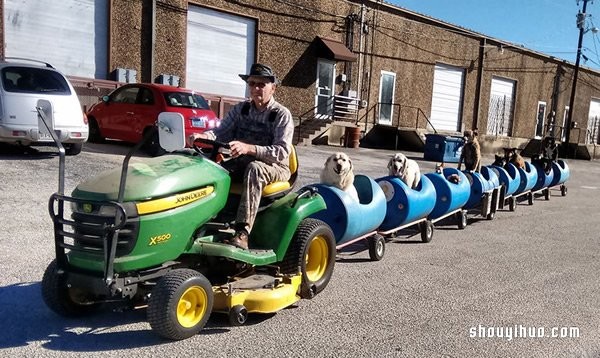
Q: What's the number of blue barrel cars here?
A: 8